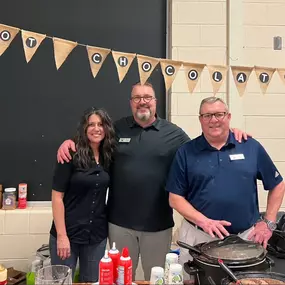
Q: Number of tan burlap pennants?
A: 12